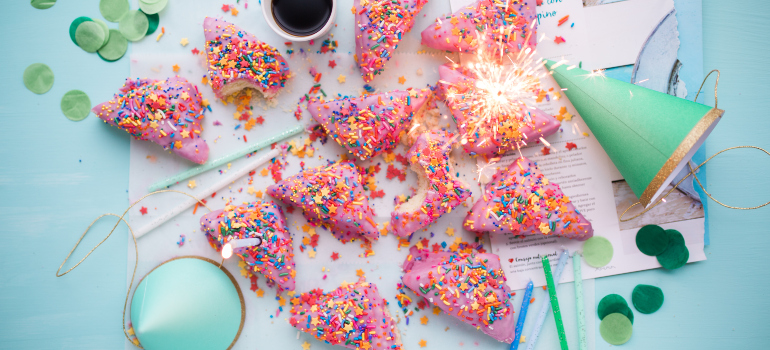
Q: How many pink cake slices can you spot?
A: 12